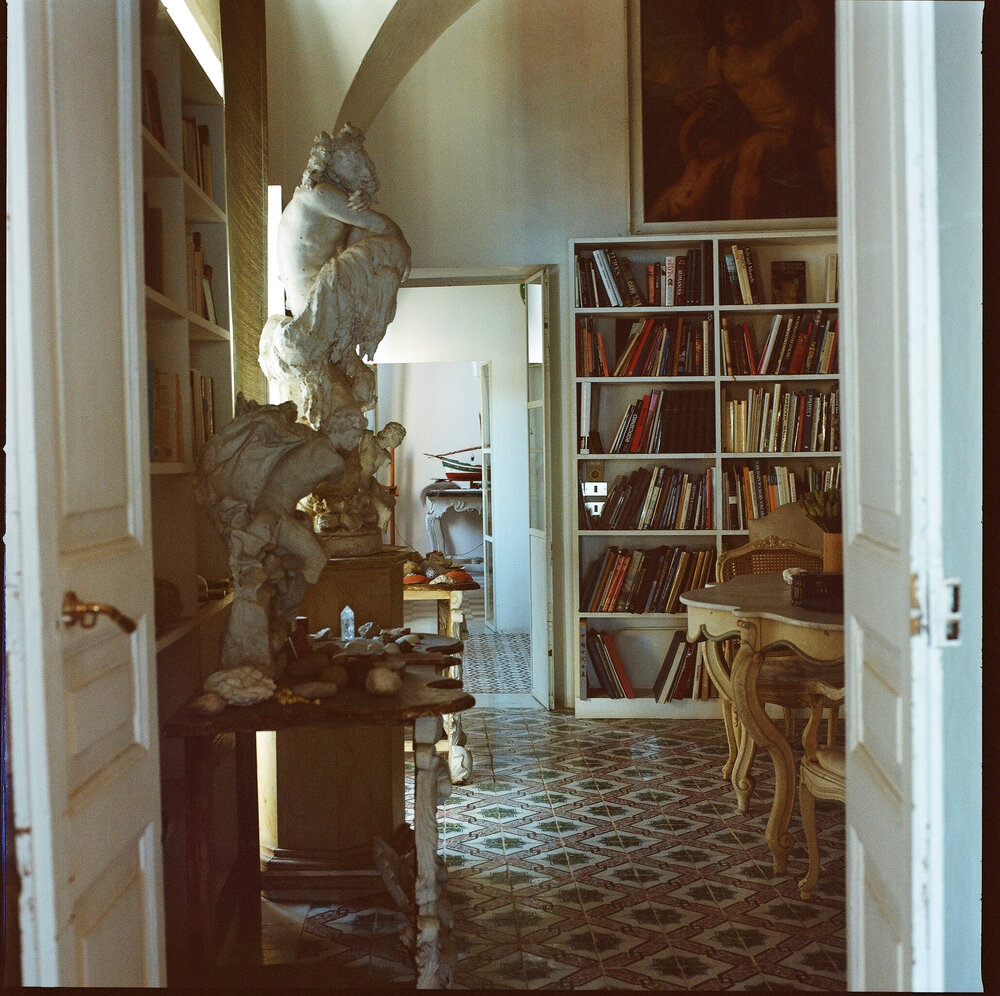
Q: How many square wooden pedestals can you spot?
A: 1